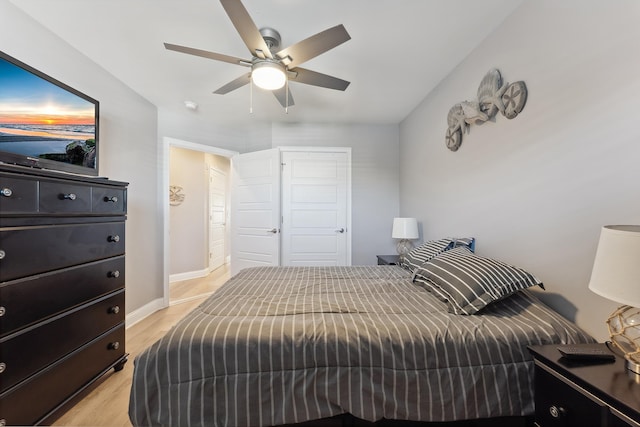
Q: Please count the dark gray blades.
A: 6